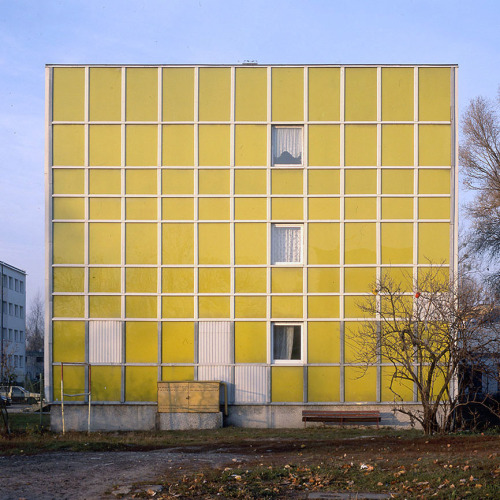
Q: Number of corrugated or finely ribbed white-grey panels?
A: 4